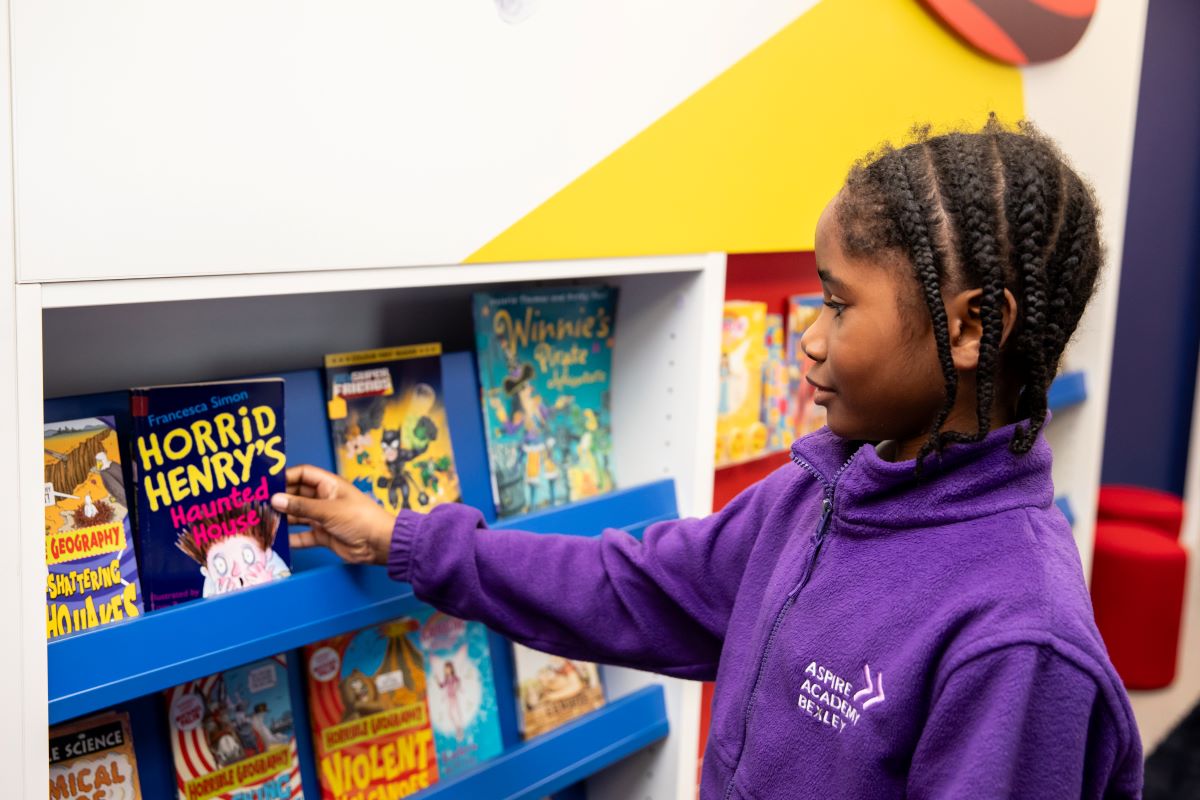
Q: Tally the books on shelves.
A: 12